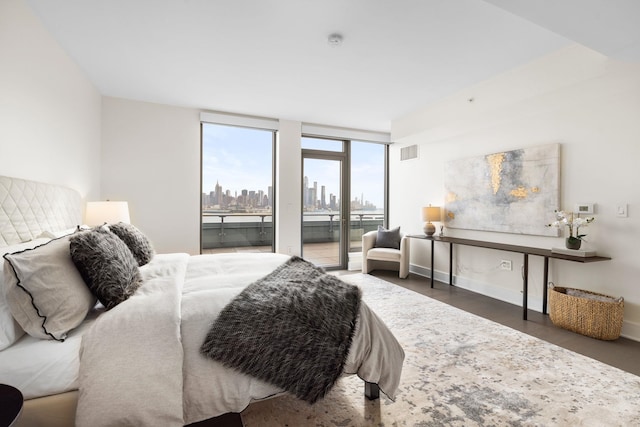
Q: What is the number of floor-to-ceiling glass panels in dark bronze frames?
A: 3